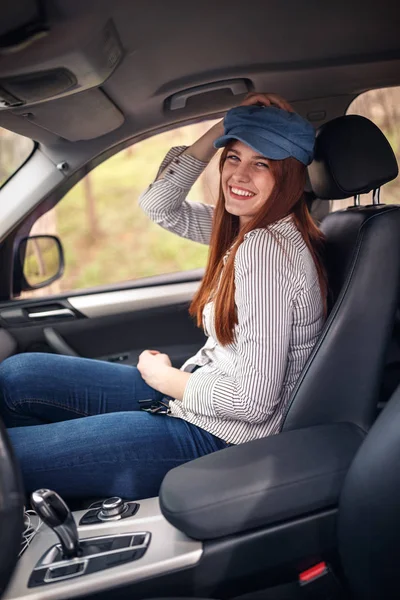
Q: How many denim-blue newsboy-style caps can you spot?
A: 1